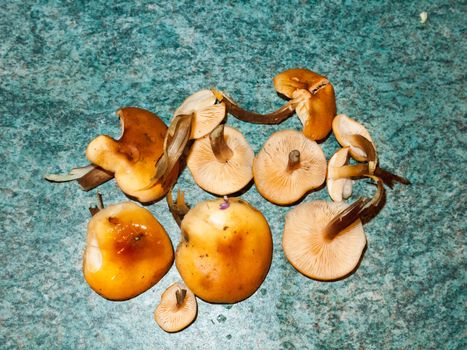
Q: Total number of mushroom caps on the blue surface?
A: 11